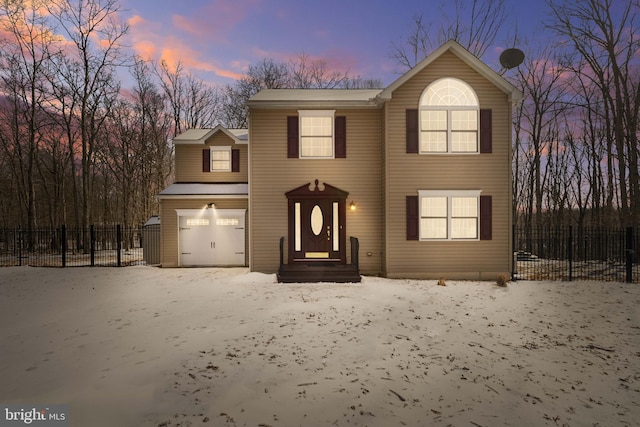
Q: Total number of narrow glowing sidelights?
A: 2